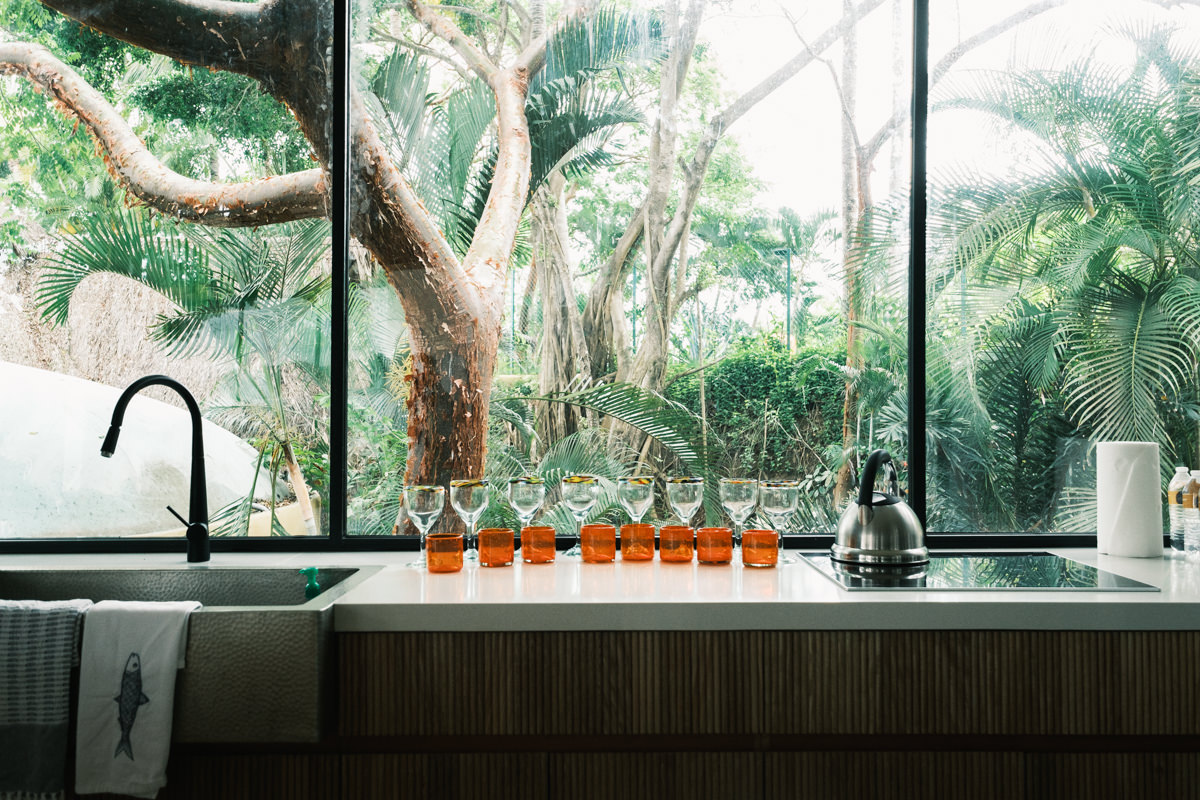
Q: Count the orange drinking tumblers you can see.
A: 8